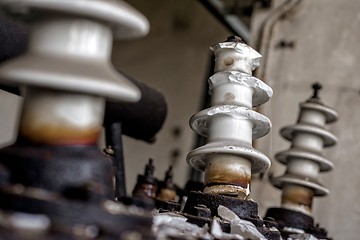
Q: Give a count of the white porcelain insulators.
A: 3